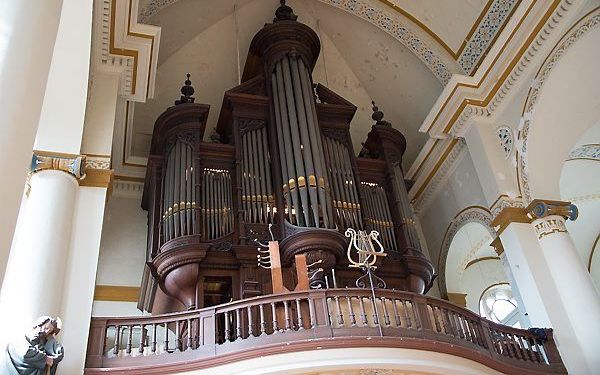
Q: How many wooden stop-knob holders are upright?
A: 2